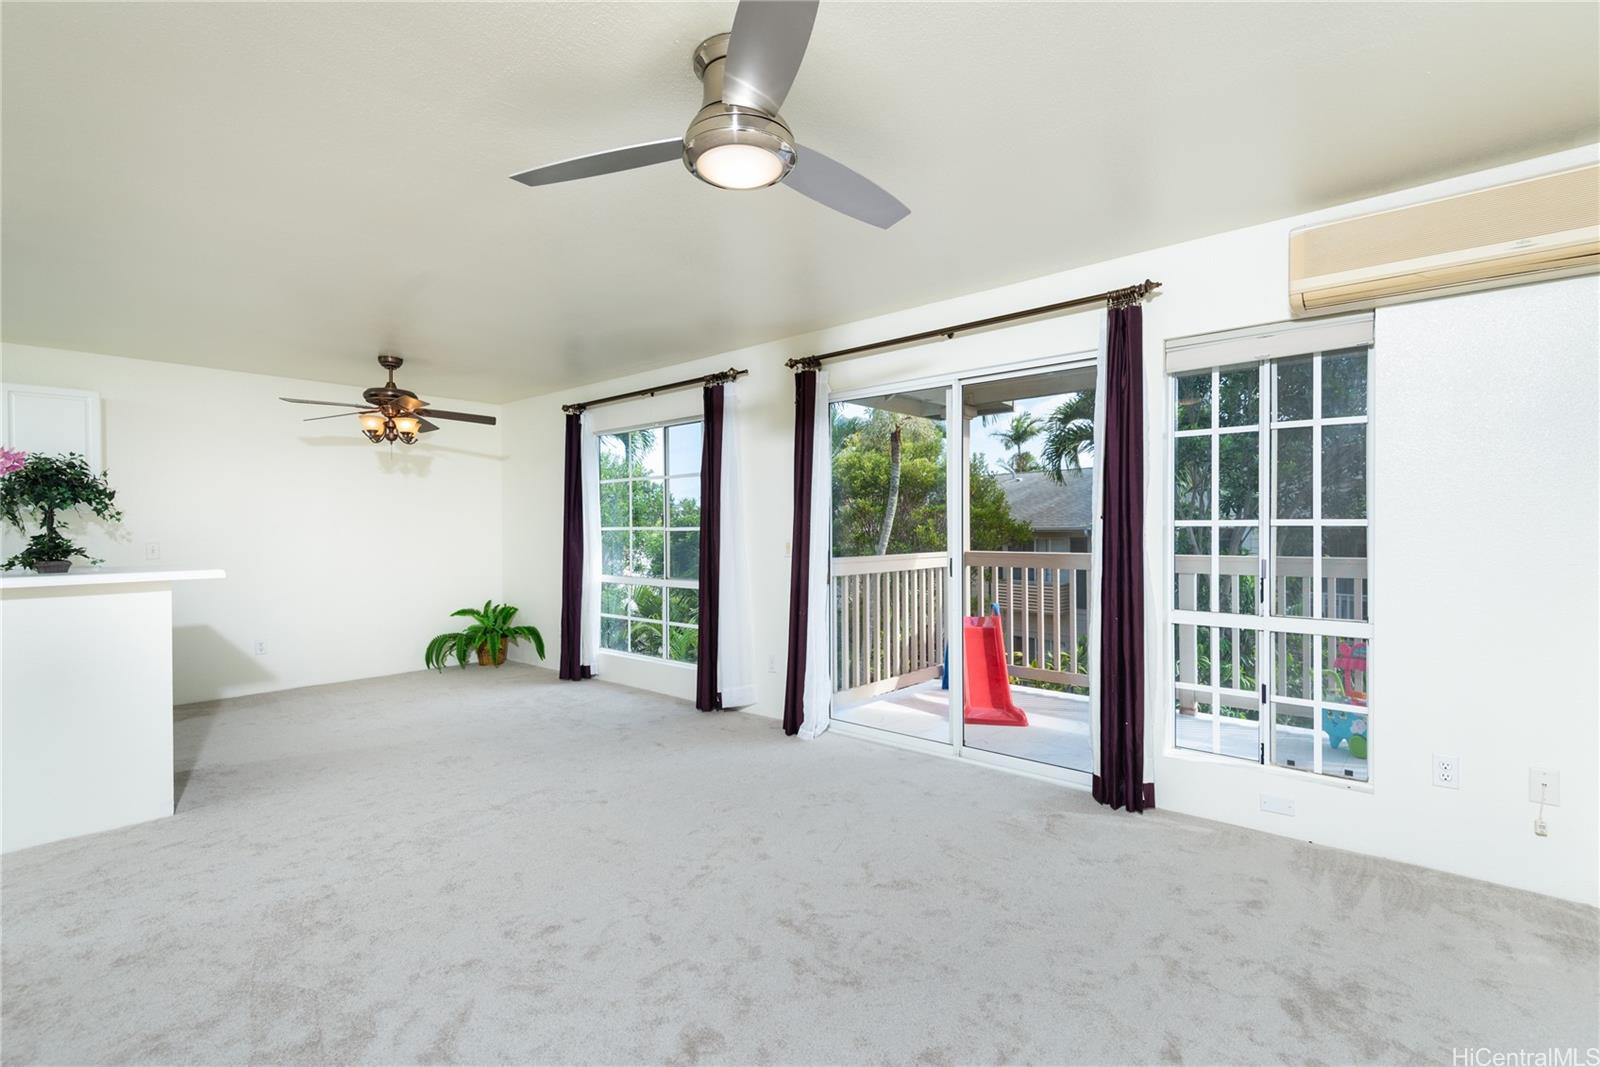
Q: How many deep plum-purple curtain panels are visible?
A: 4